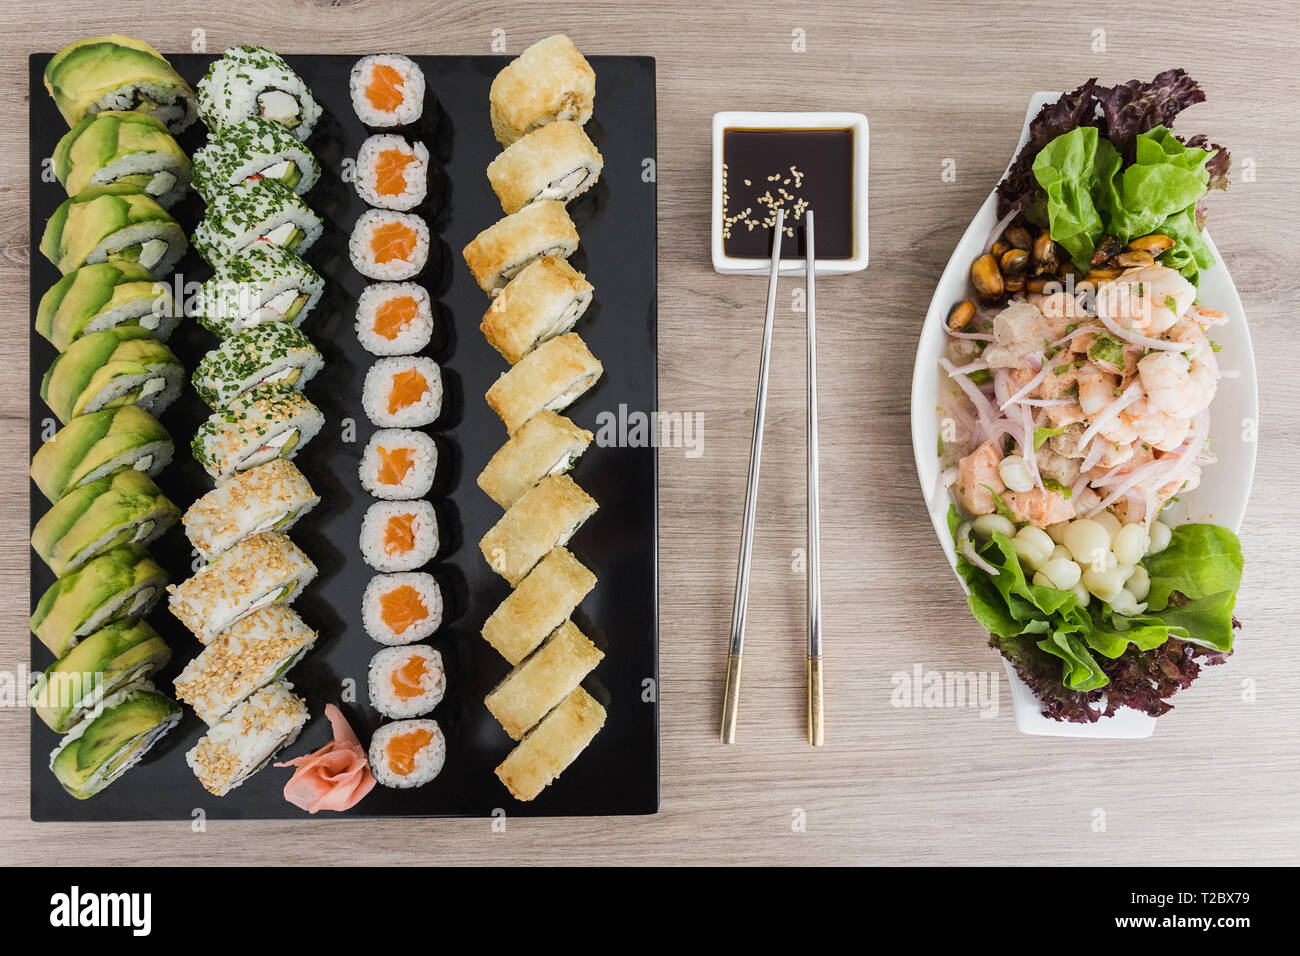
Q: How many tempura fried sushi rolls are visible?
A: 10